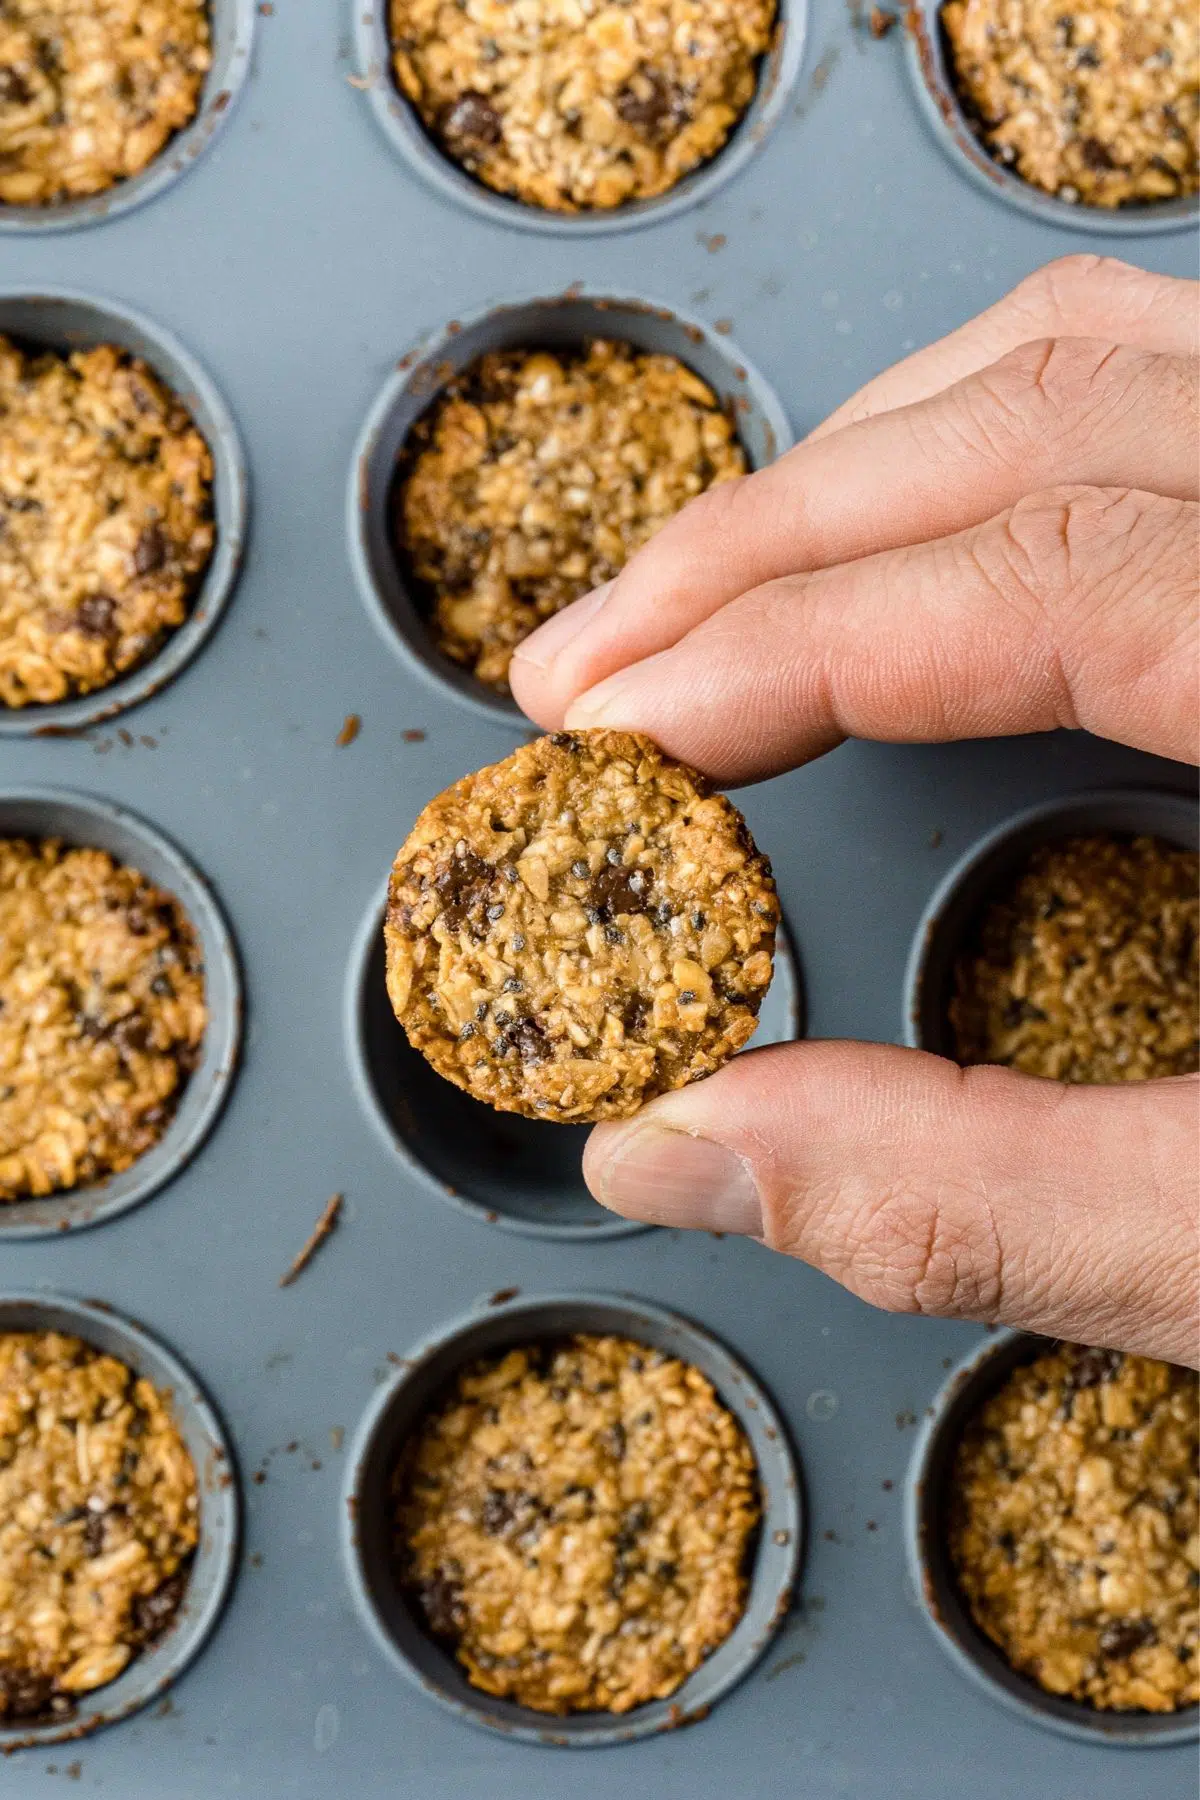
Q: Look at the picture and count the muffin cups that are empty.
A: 1